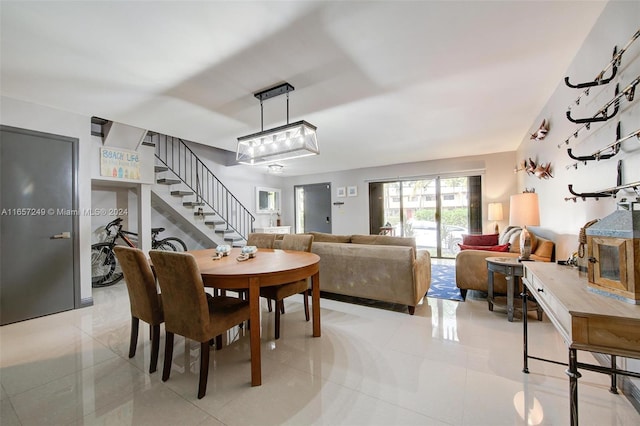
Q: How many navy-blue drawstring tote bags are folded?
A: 0